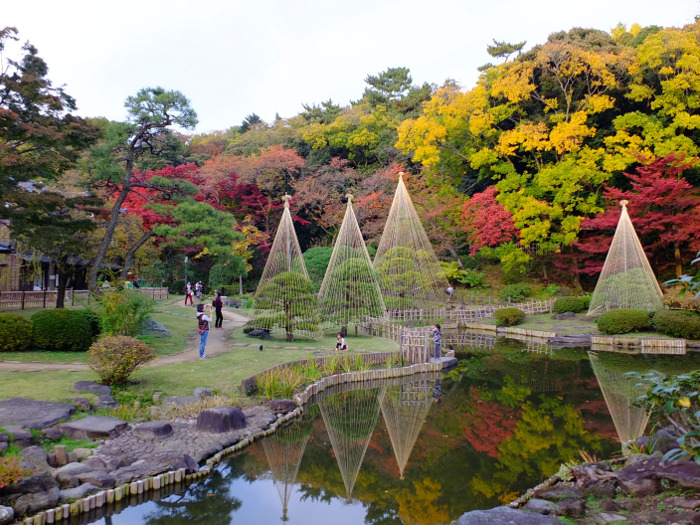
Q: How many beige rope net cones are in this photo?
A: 4